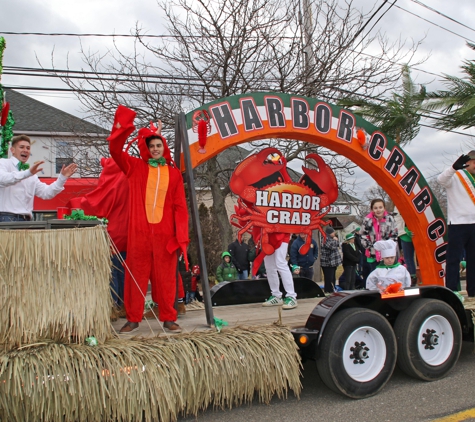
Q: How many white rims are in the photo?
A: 2